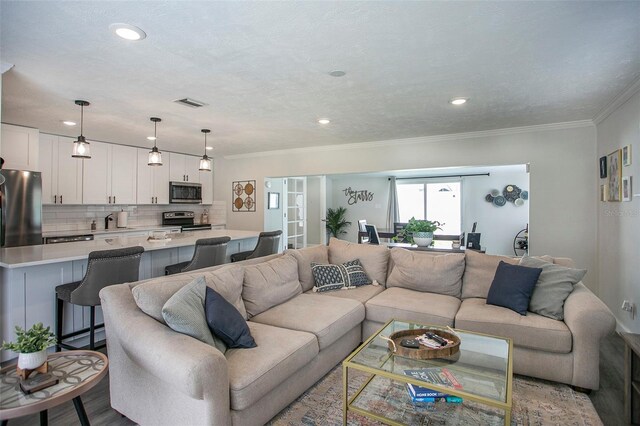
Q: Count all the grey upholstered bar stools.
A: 3